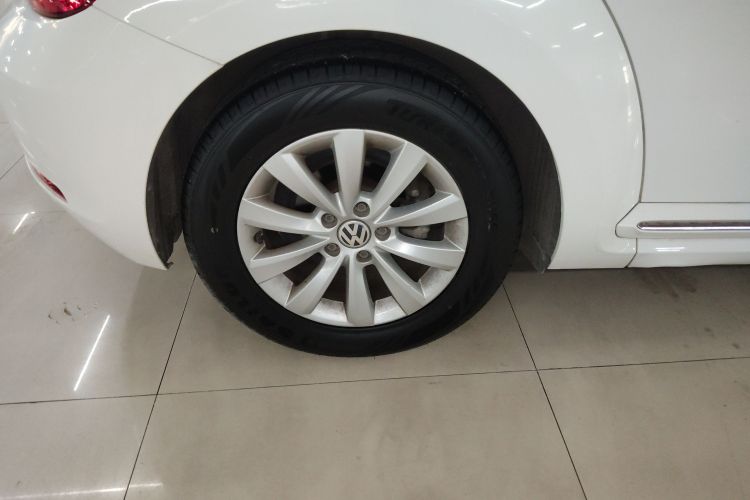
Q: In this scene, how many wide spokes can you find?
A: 10